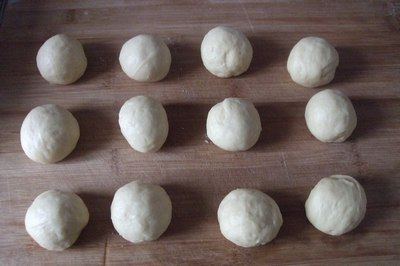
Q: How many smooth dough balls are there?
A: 12